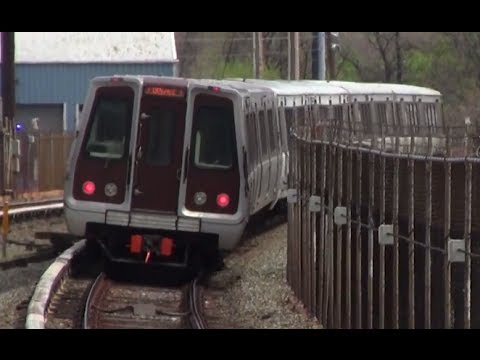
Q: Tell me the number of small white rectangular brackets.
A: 5